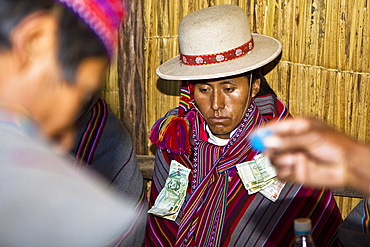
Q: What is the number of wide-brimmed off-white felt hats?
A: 1